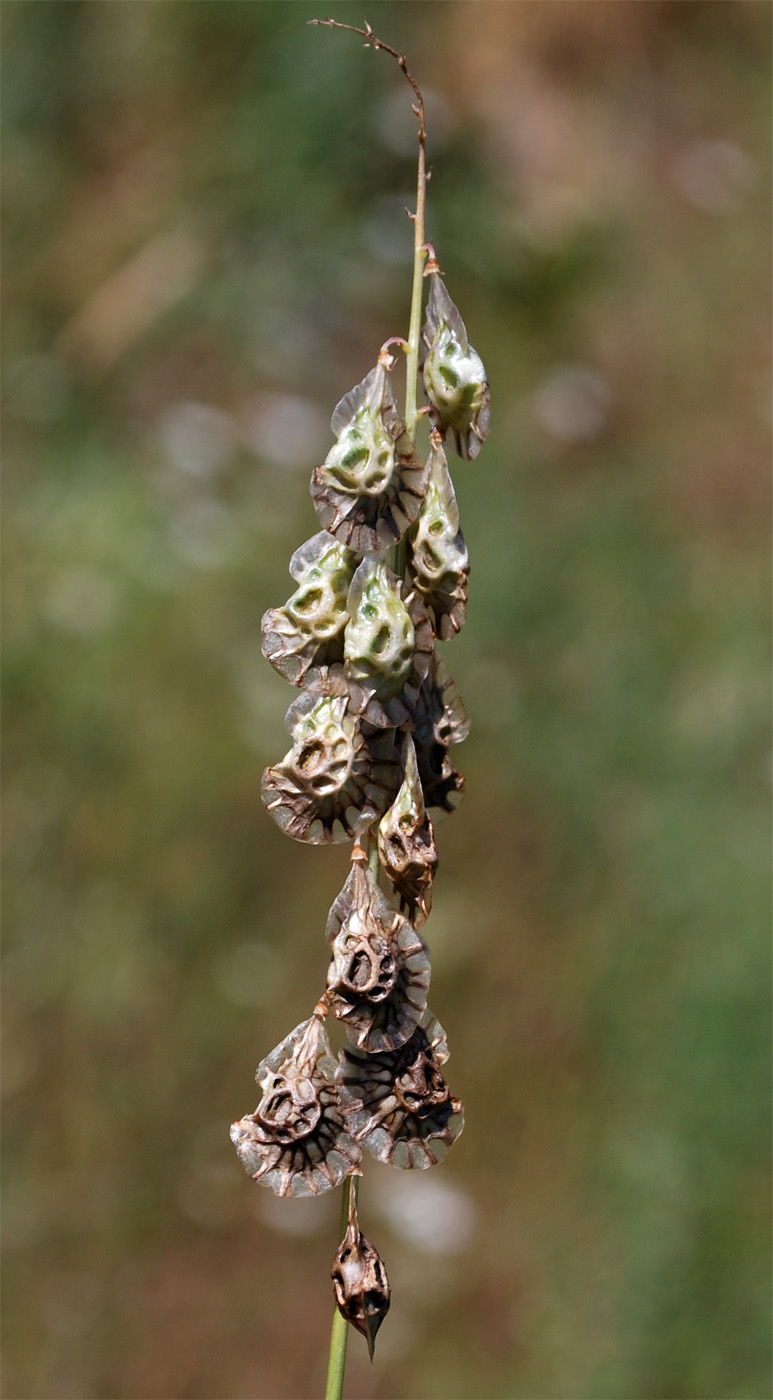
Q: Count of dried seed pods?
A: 12